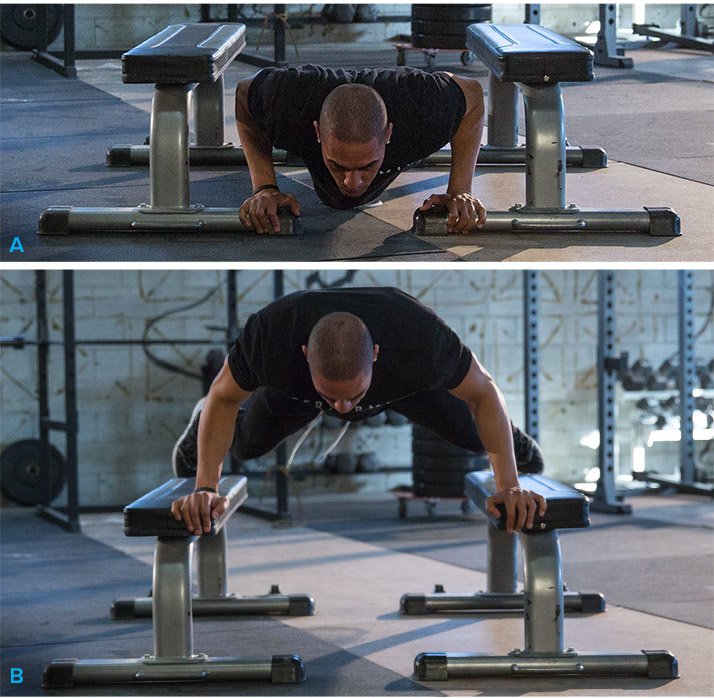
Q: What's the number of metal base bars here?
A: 8